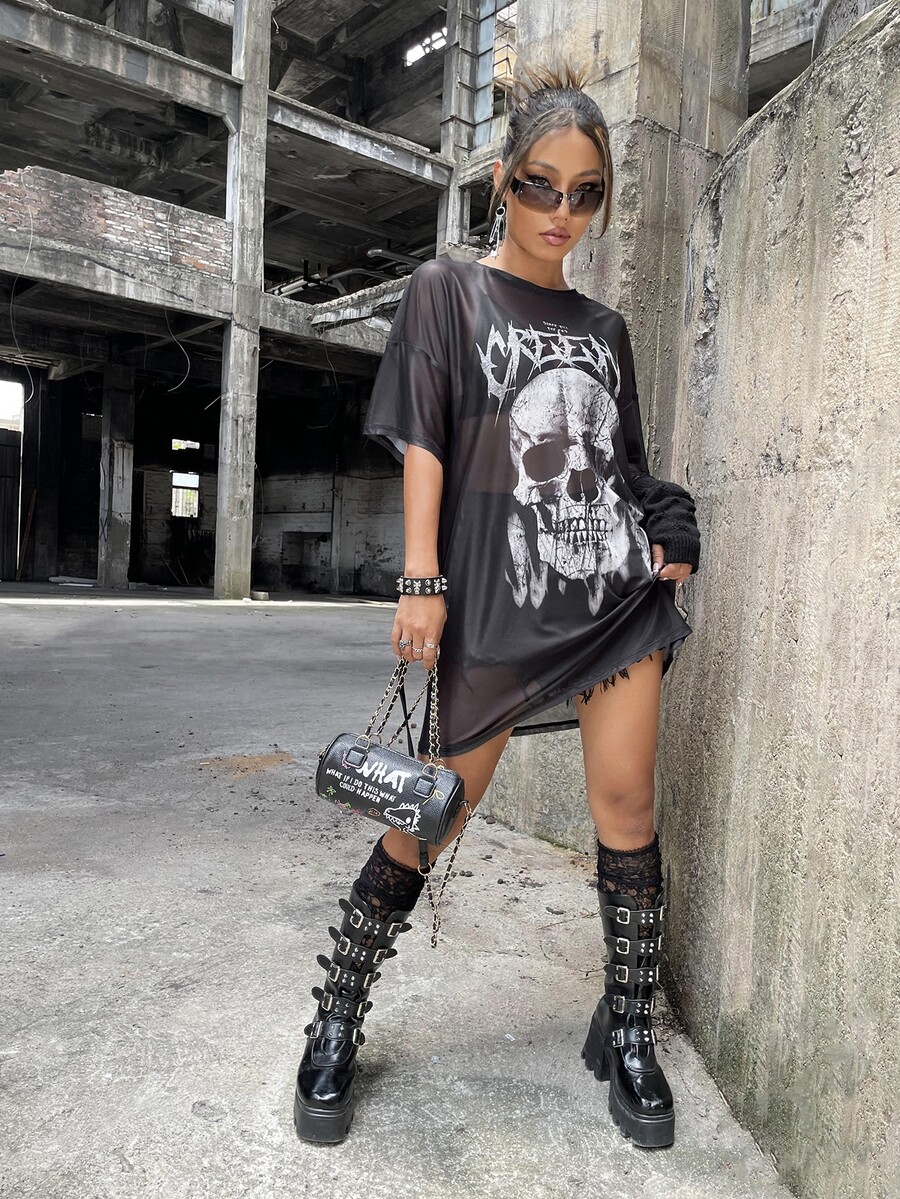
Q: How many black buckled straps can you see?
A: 10